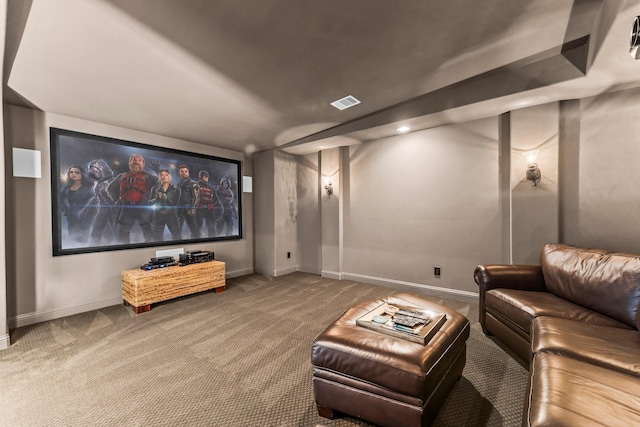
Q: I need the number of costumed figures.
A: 7